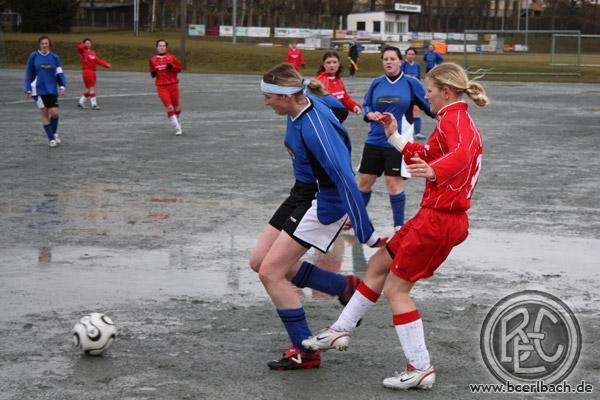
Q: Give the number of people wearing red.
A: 5